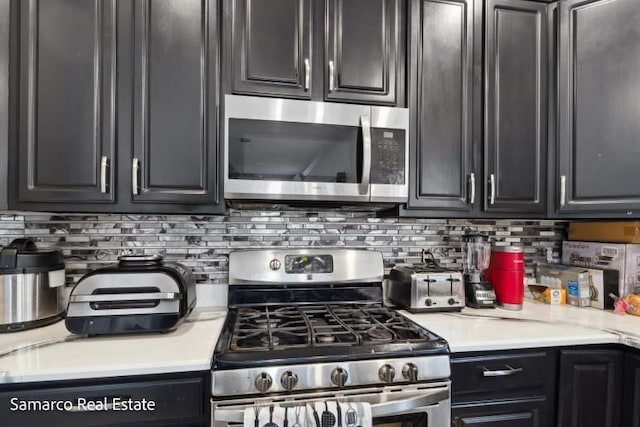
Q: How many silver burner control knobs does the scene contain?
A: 5